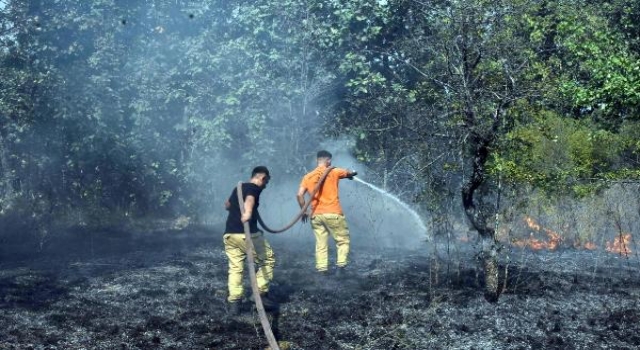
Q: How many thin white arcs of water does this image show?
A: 1